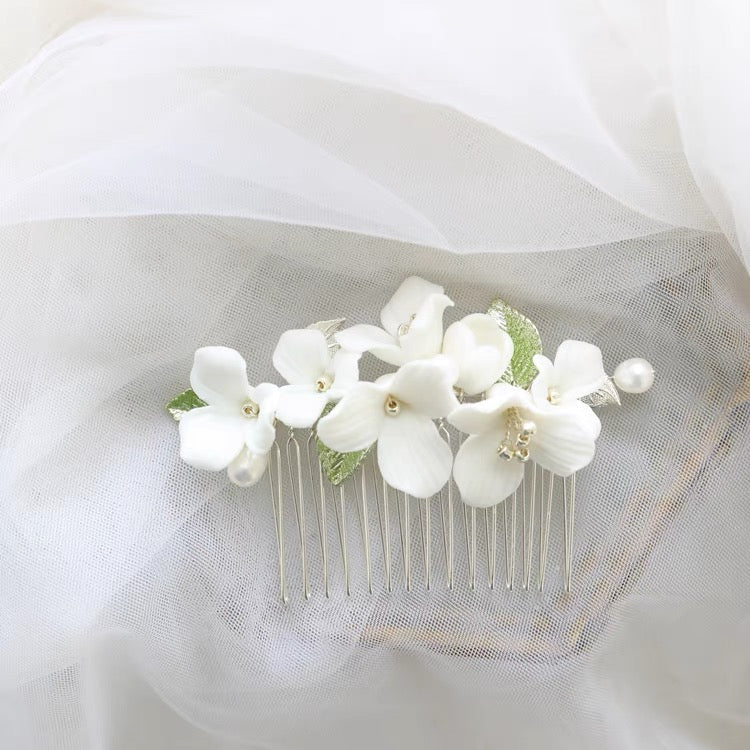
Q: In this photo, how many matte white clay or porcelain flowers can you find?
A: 7